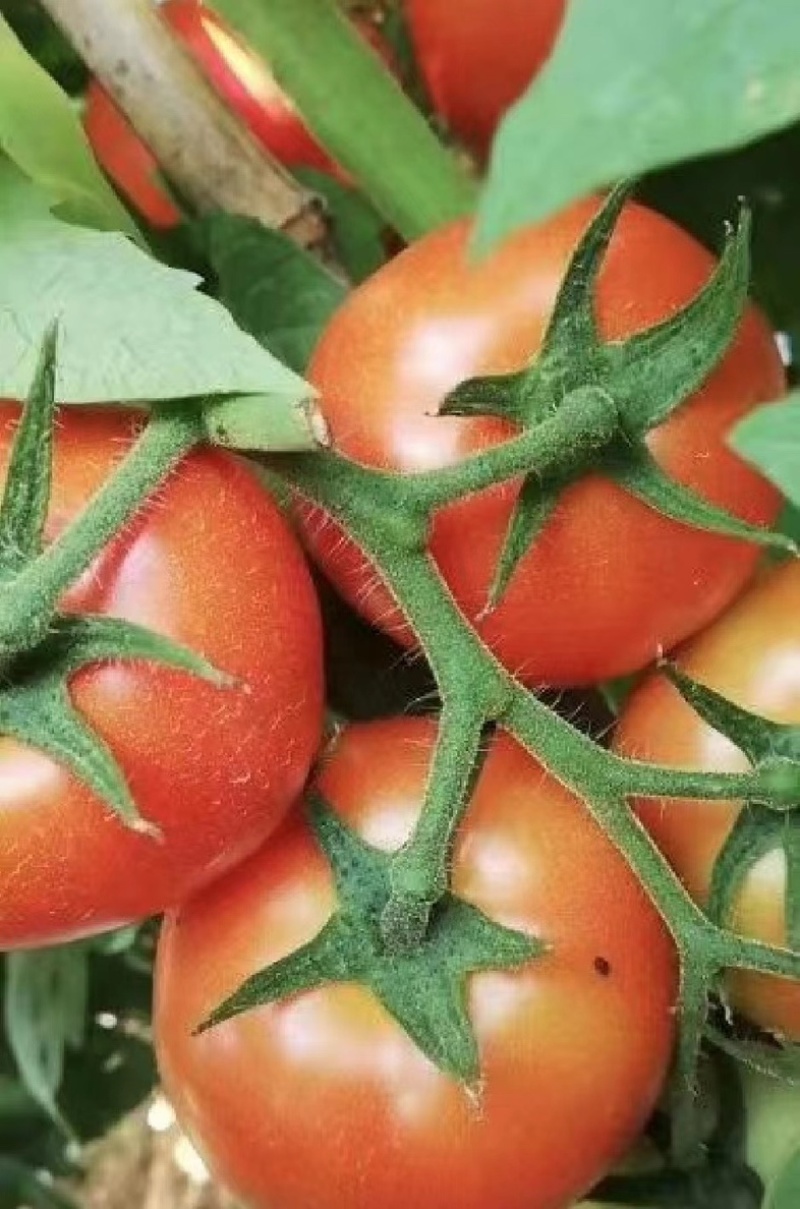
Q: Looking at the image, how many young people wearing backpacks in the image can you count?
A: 0